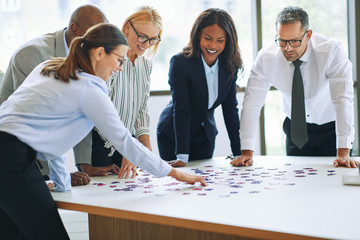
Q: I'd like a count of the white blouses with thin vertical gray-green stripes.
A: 1